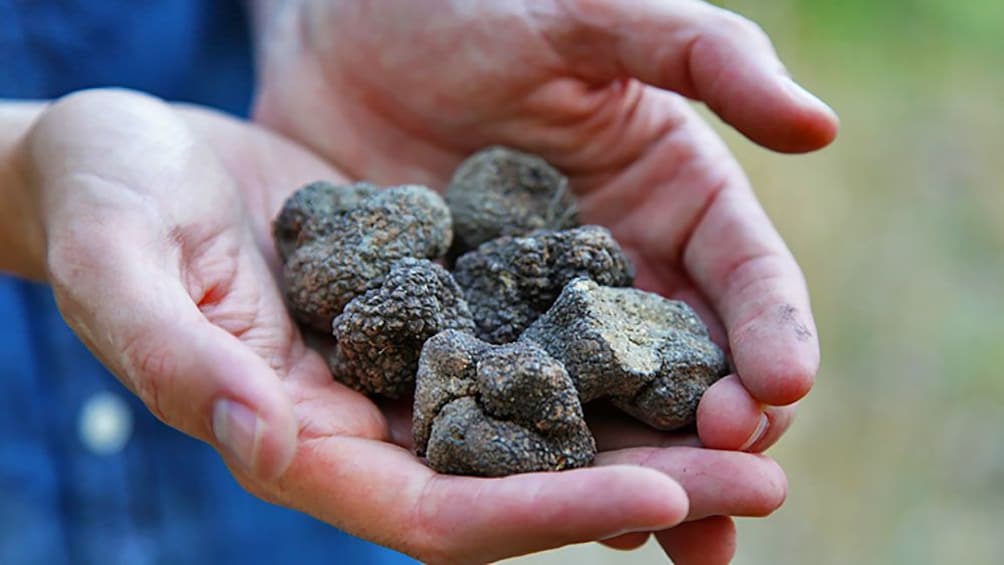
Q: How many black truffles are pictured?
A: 6